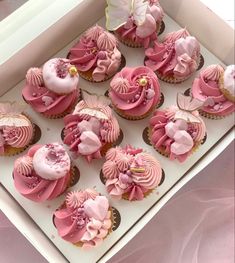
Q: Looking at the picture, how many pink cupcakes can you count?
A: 12